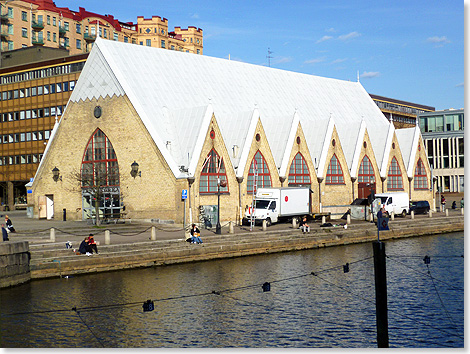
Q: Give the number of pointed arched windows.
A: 8